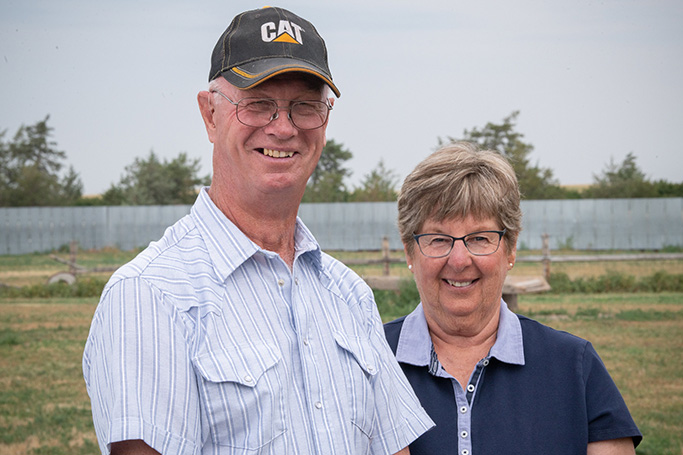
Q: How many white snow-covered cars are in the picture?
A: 0